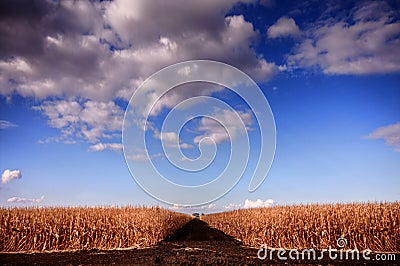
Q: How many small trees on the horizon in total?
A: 2